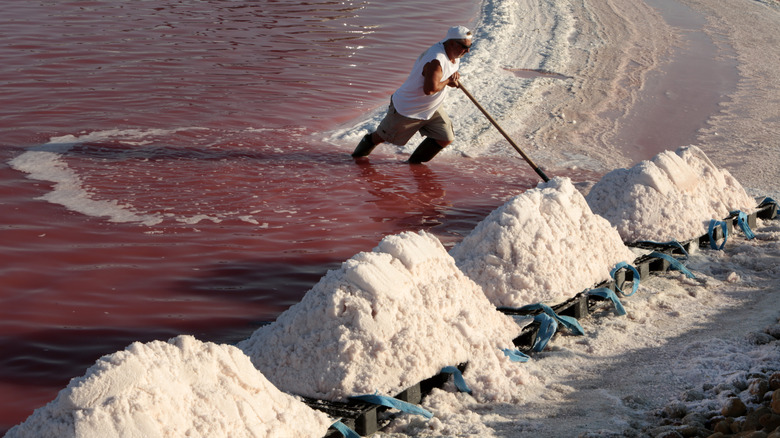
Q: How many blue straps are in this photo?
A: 13